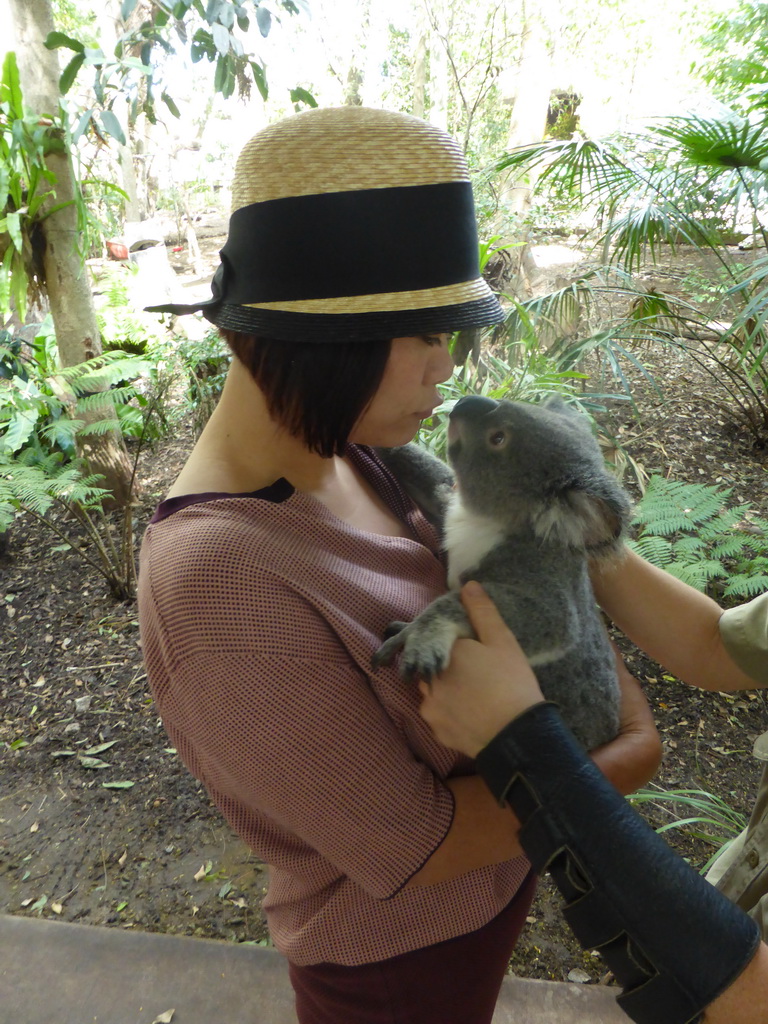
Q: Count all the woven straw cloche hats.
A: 1